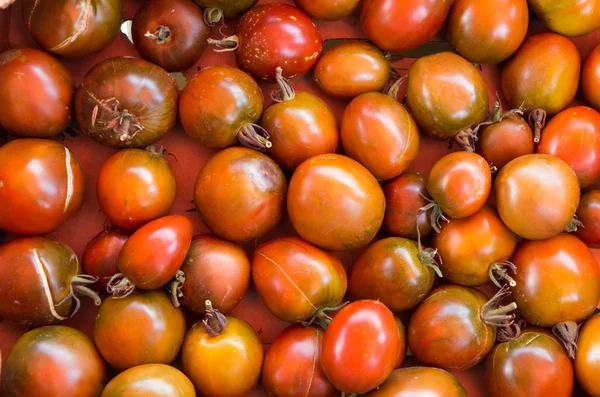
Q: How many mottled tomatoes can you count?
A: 1